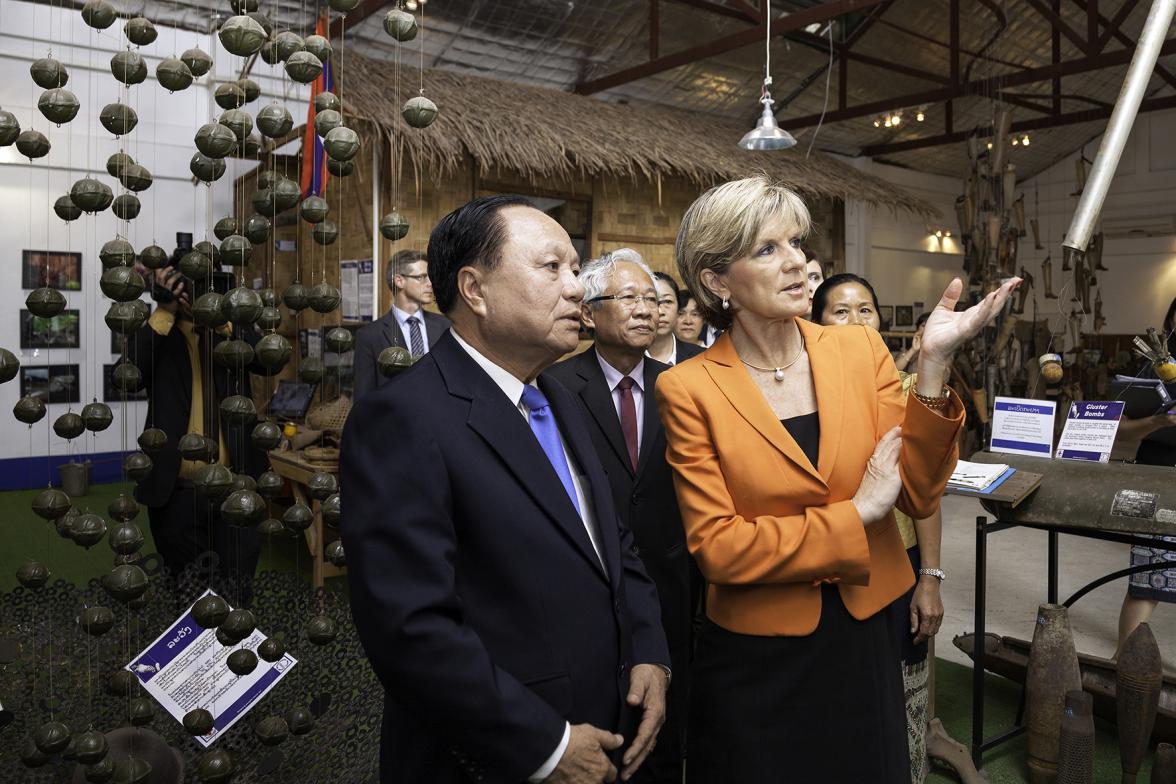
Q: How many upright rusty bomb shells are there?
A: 4